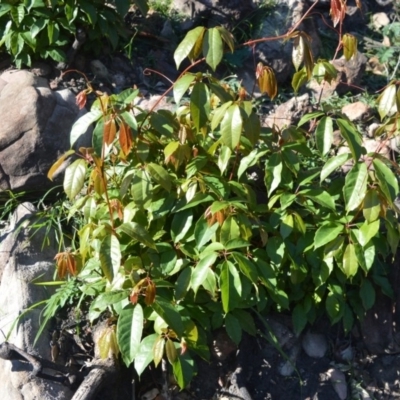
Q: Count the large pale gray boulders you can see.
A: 2